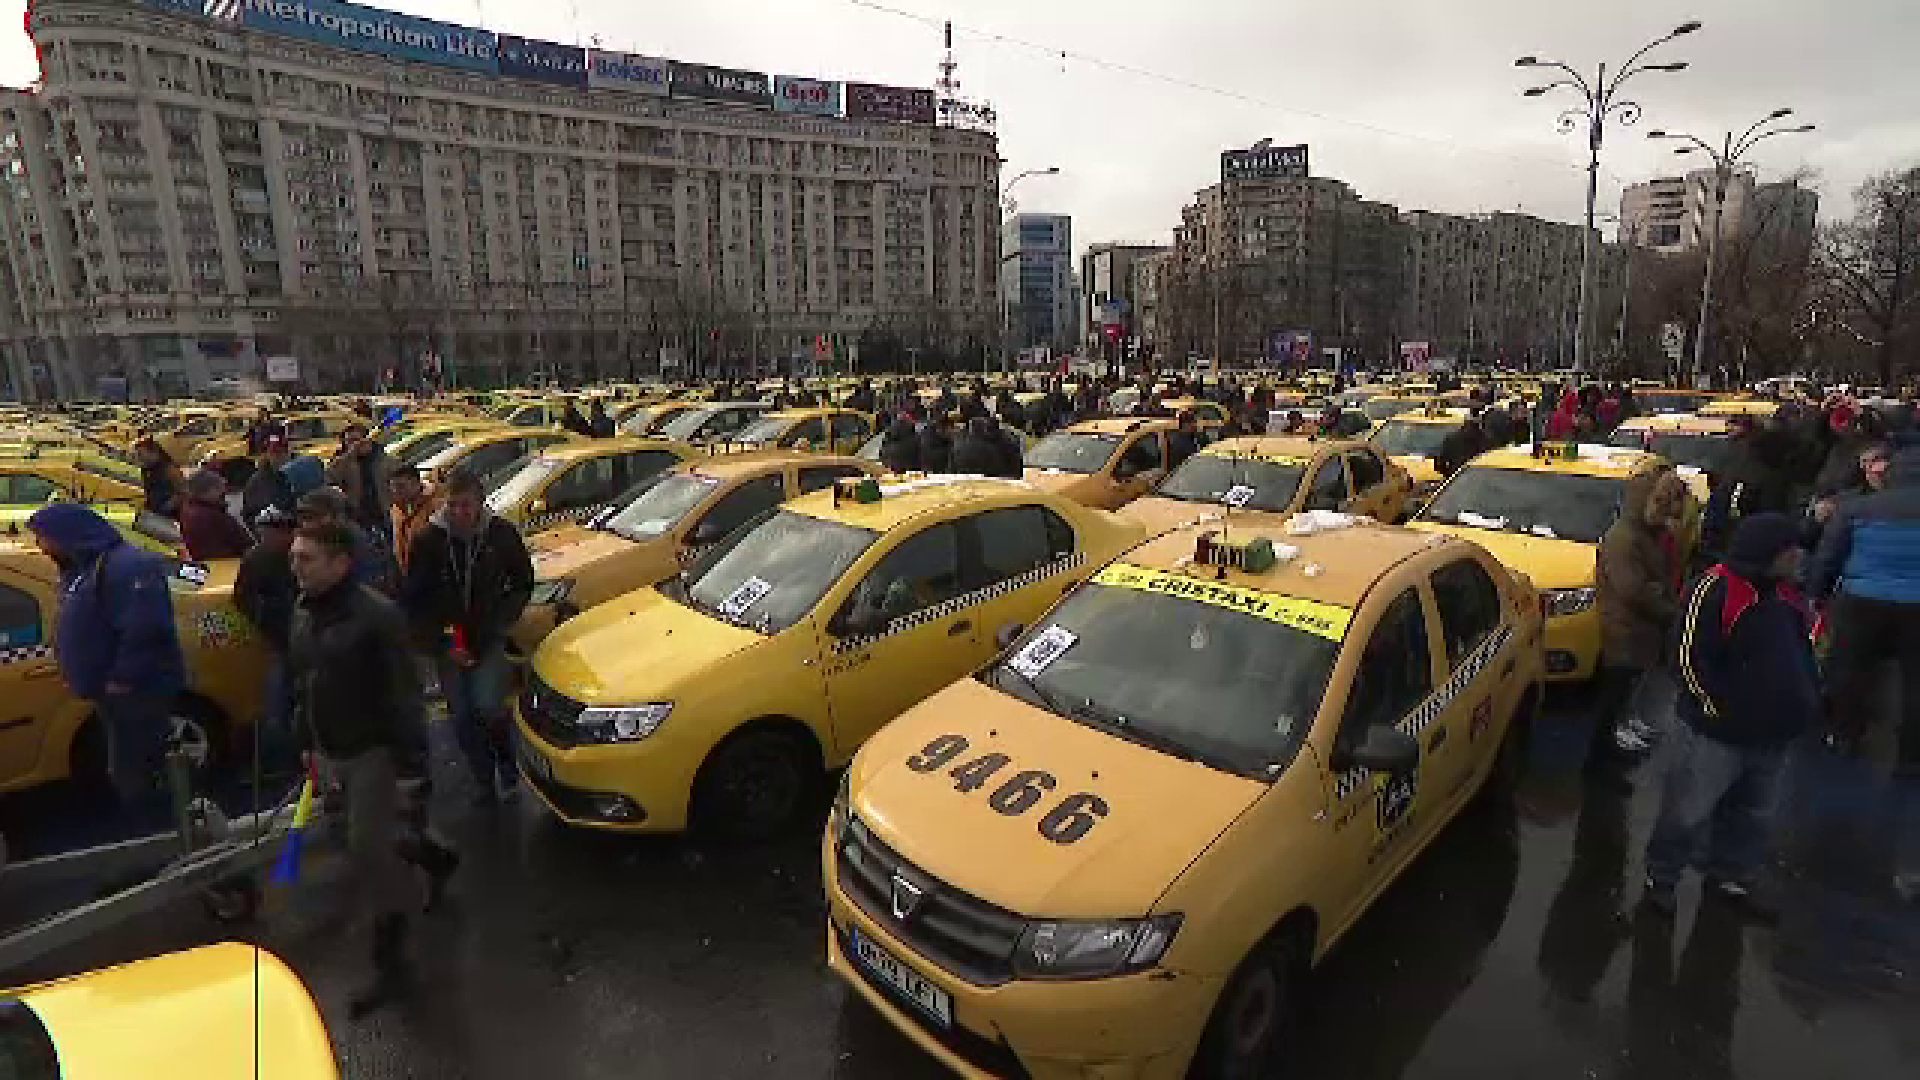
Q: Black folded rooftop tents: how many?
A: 0